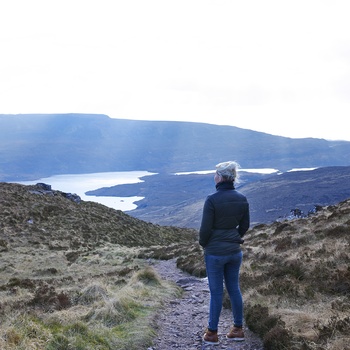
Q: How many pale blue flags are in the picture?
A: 0